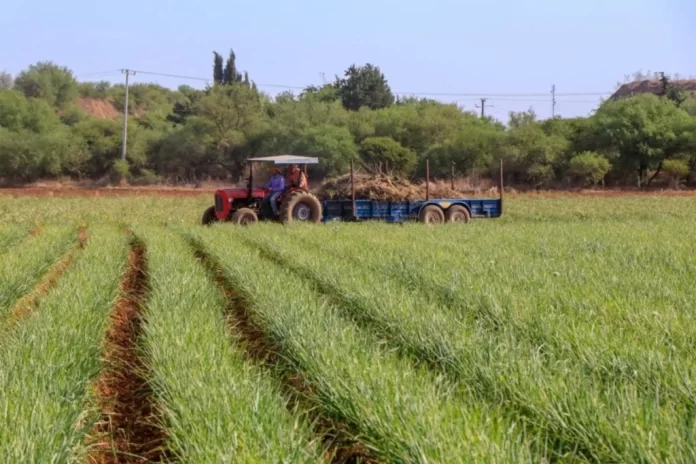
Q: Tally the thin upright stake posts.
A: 4